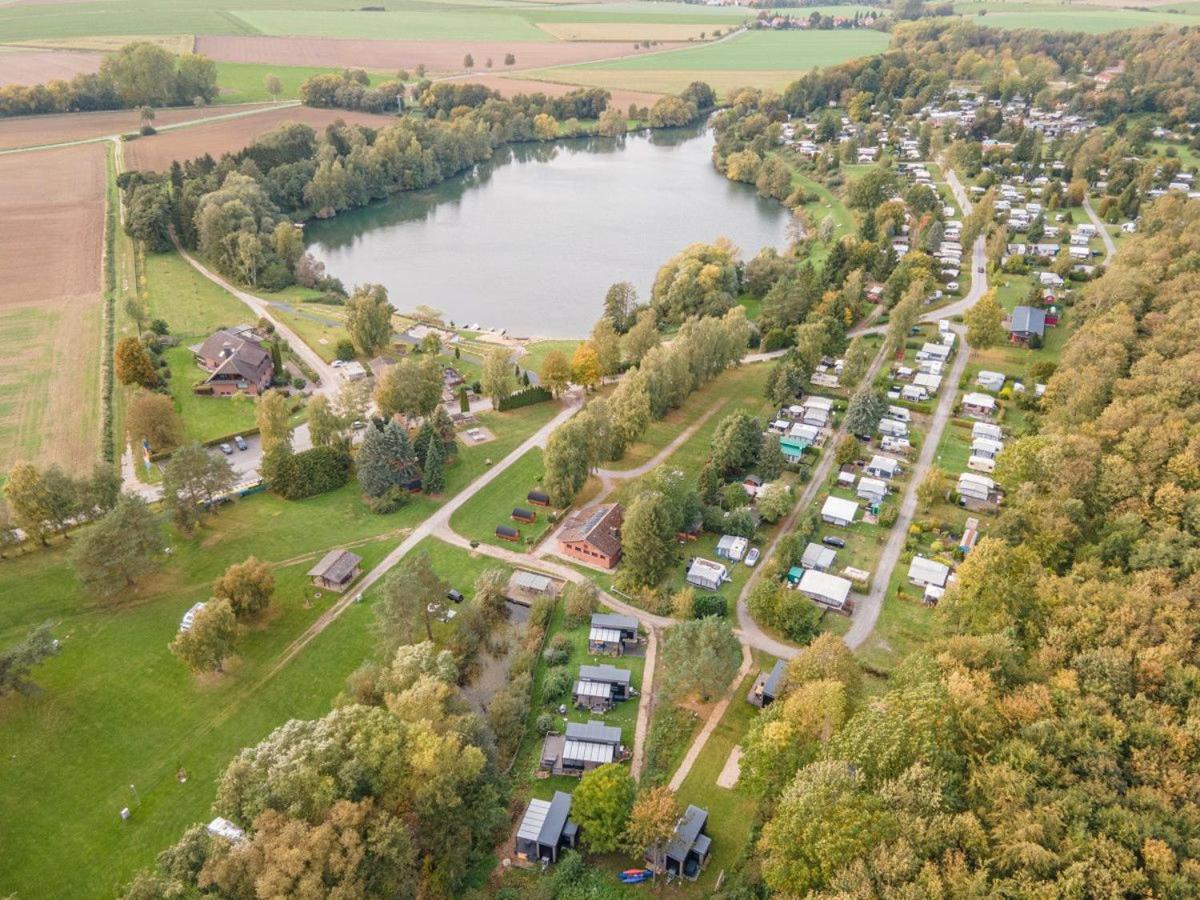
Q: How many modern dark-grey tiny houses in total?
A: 6